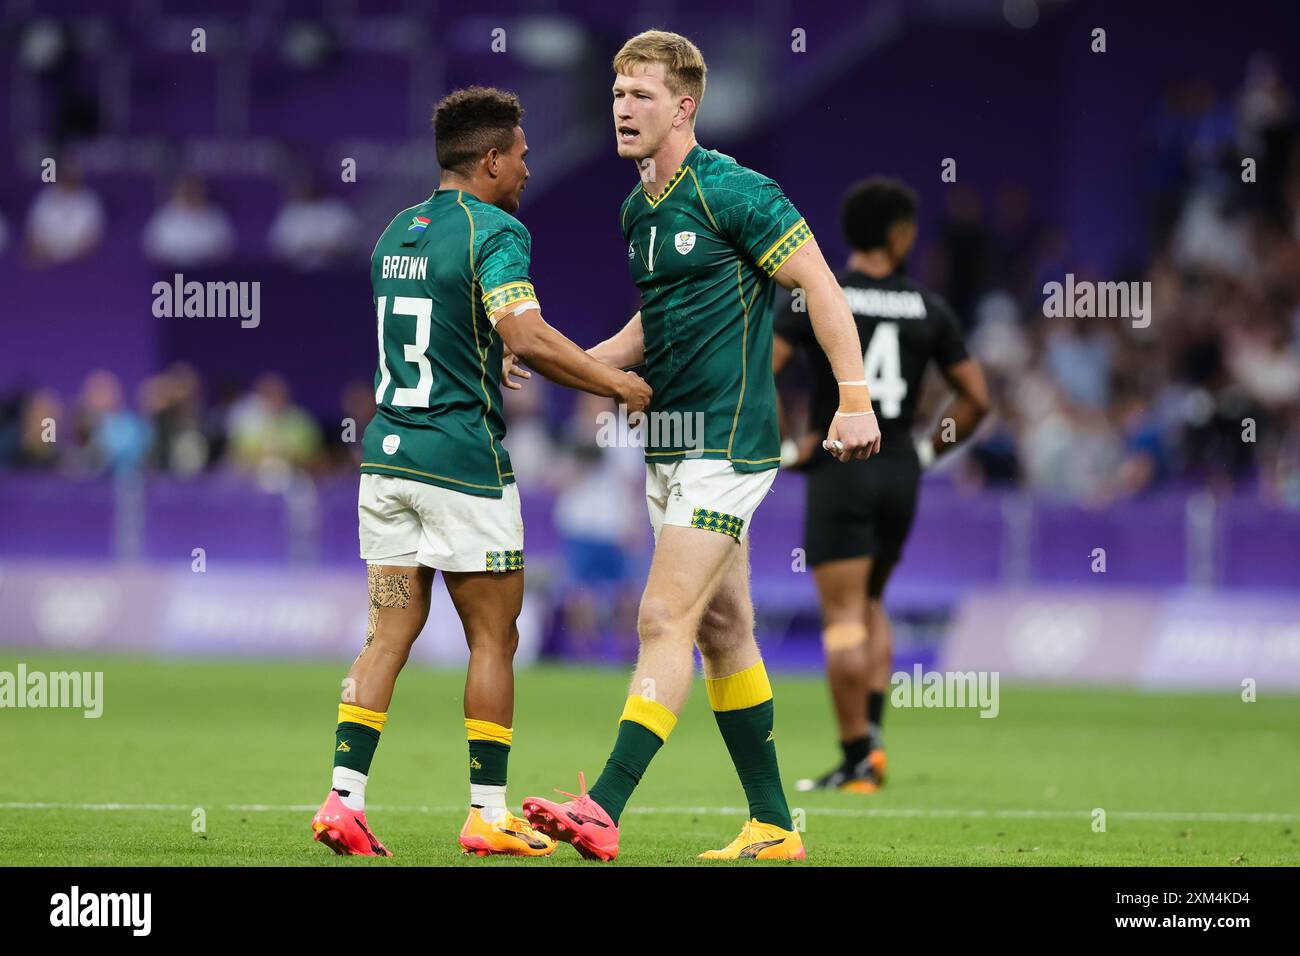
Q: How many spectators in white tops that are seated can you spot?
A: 3